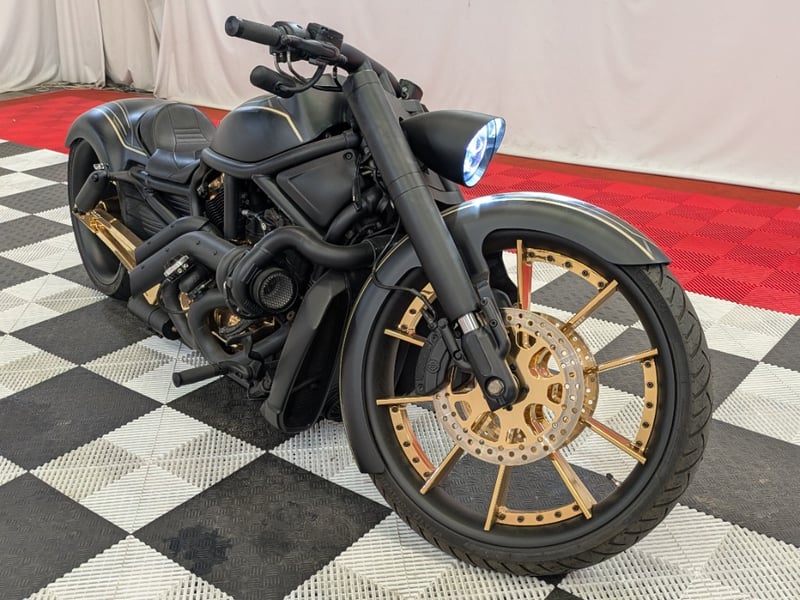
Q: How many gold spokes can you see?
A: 9